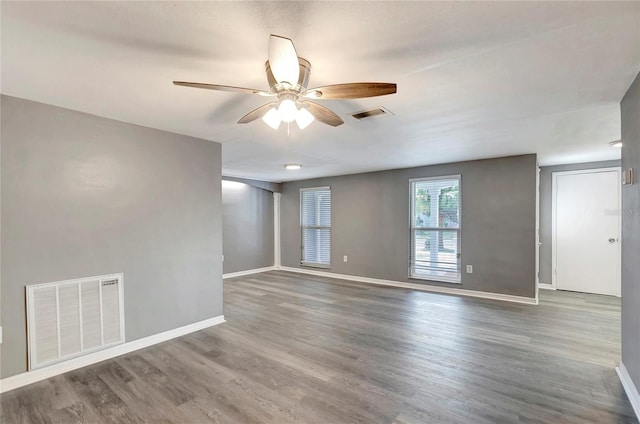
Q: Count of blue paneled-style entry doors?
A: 0